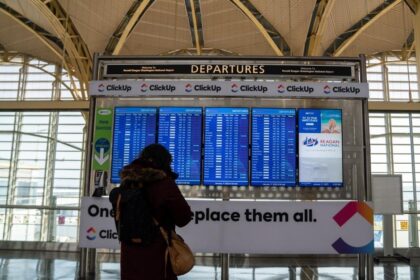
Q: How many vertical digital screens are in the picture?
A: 5